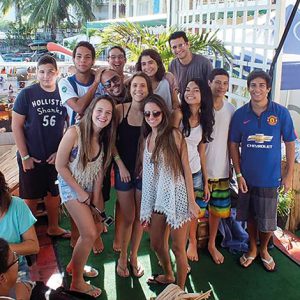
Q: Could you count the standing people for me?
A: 12